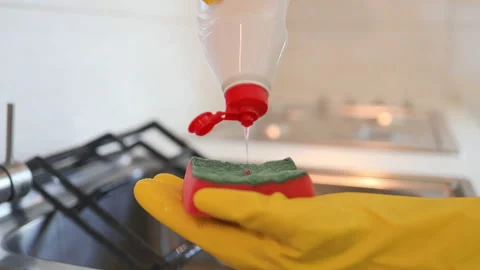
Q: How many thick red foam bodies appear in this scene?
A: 1